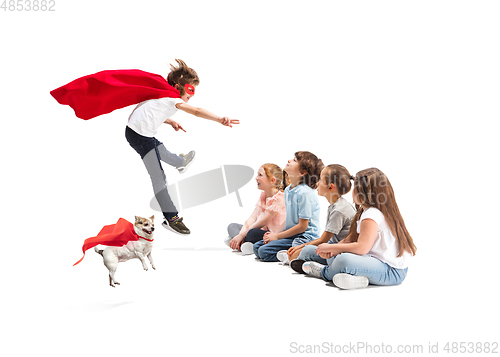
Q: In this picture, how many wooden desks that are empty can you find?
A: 0